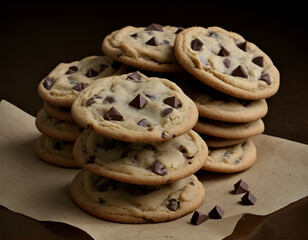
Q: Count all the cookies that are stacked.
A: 13